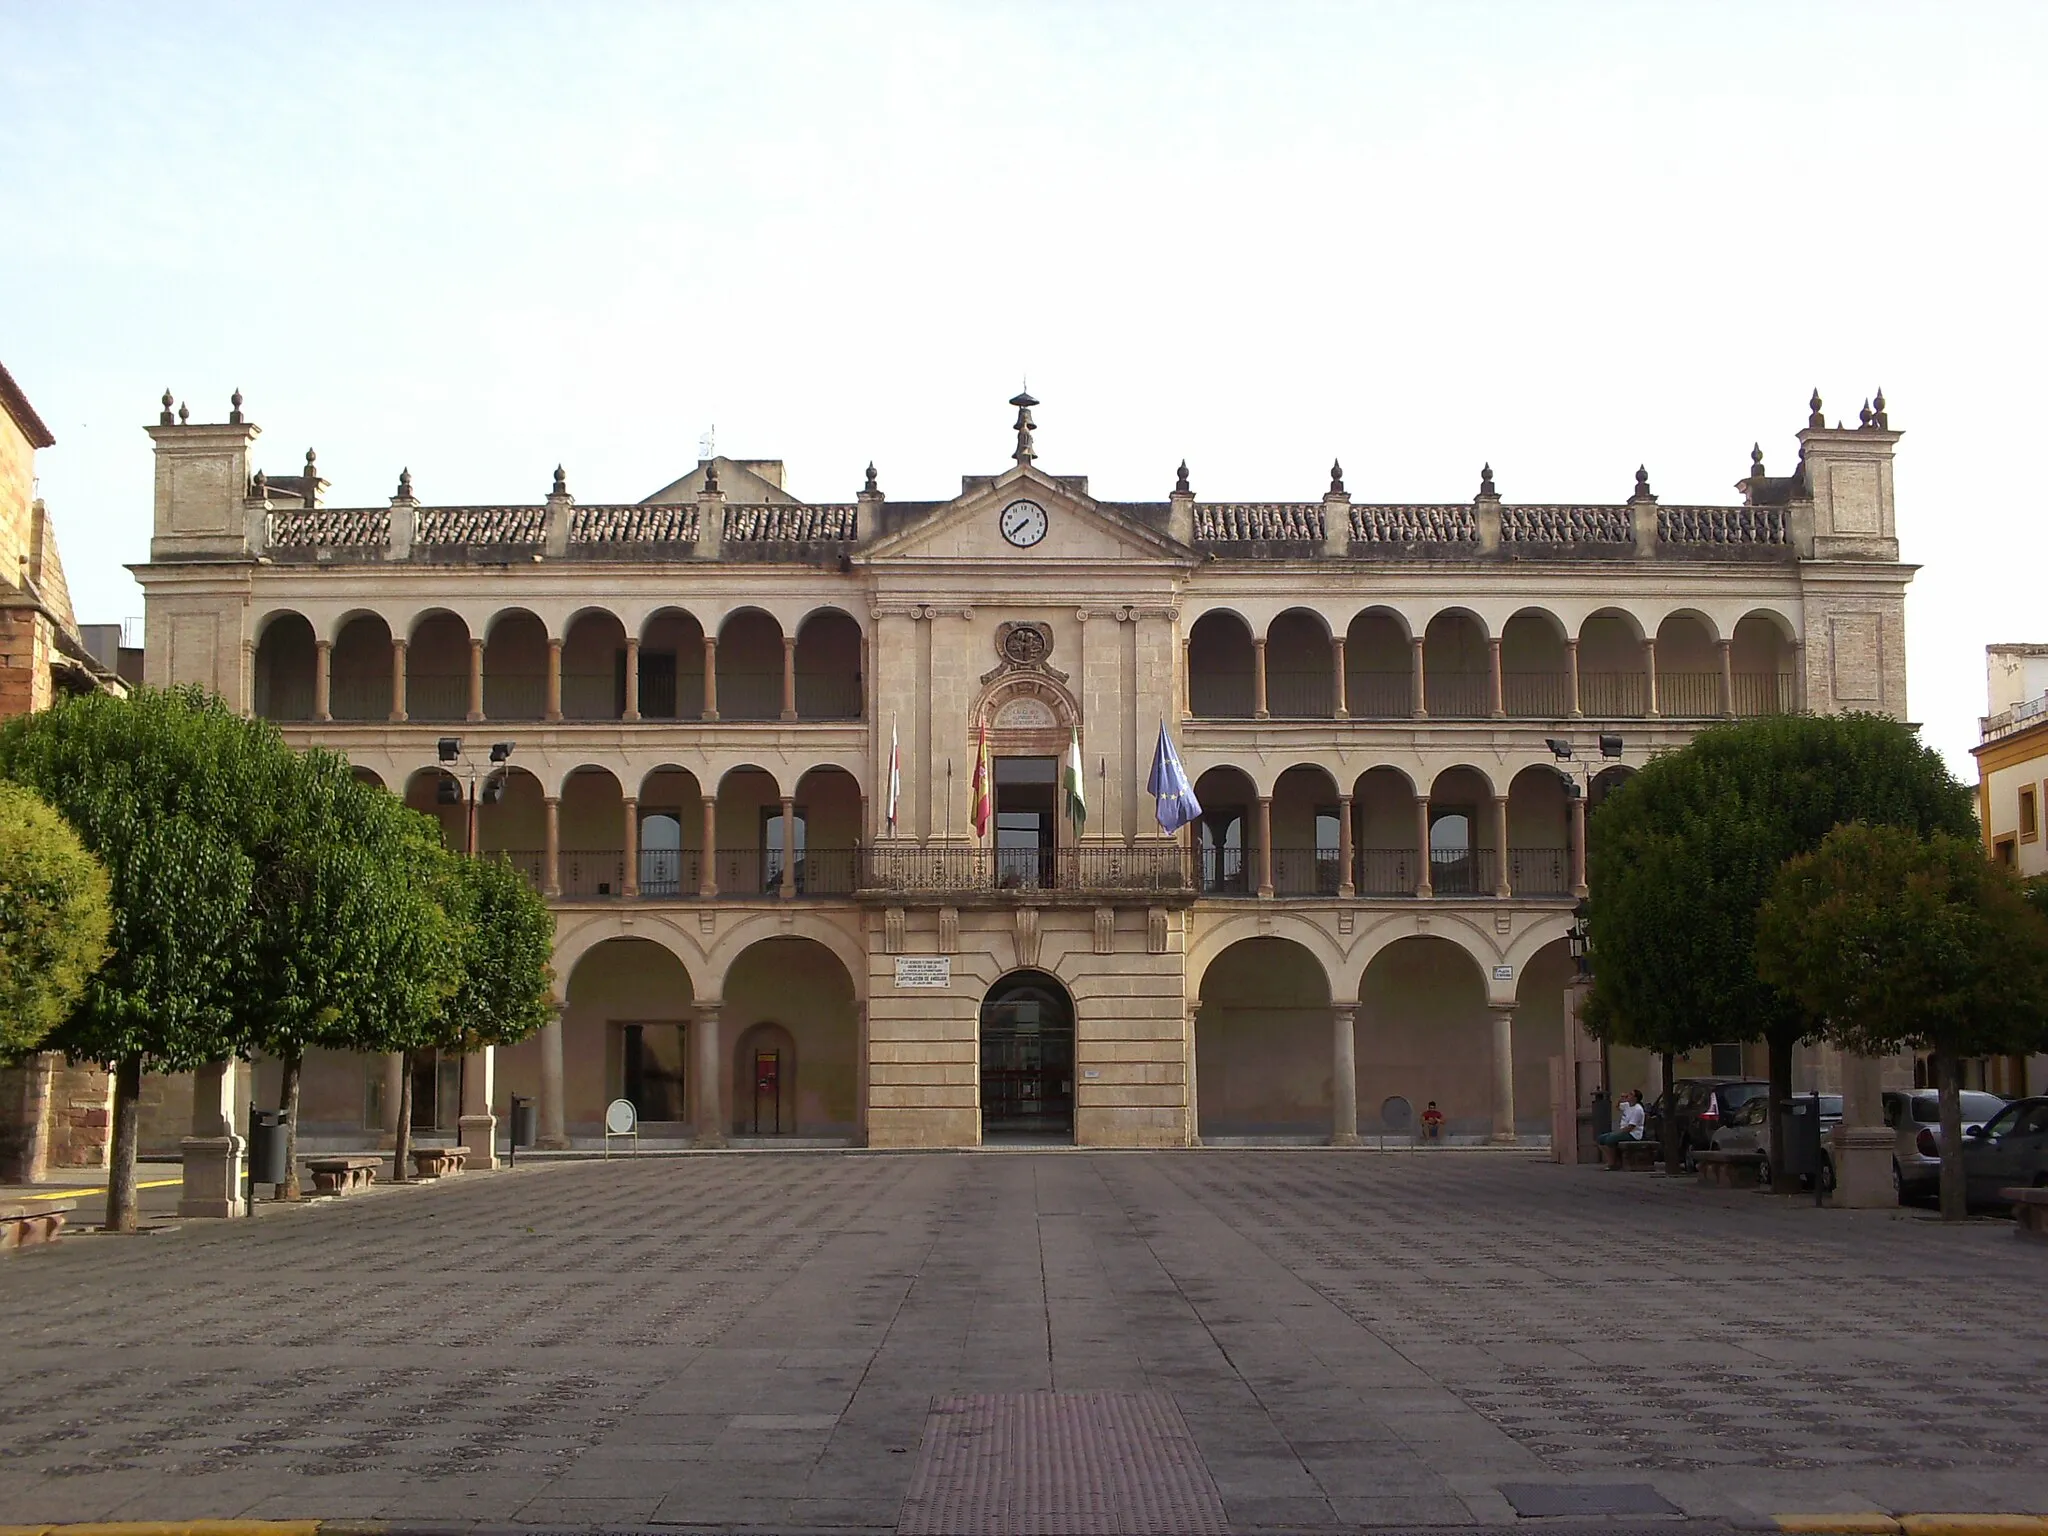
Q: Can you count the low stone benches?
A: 6